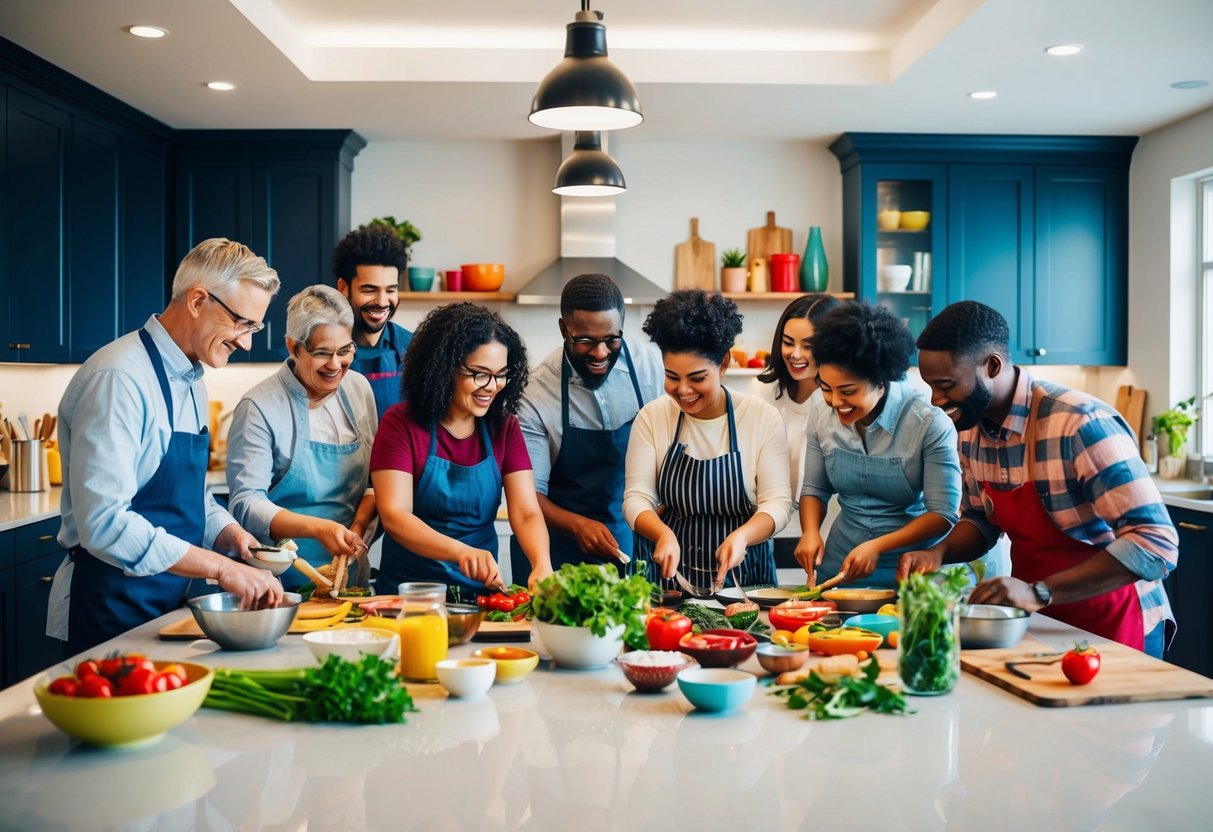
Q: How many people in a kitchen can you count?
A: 9